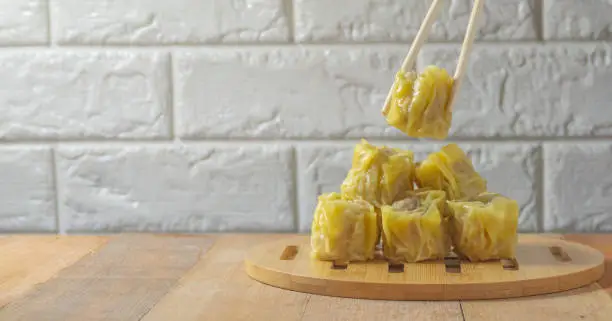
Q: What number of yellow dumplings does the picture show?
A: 6